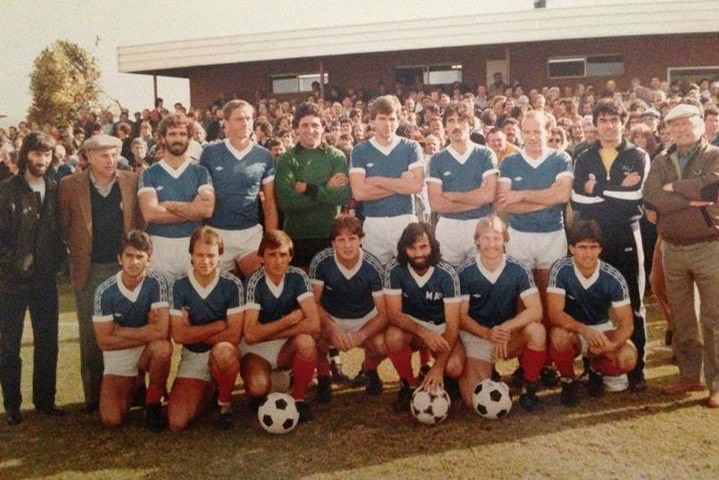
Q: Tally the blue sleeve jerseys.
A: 12